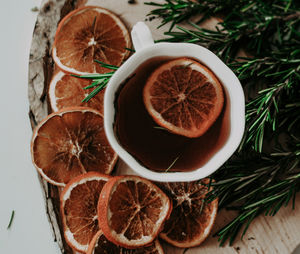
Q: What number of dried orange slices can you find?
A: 8